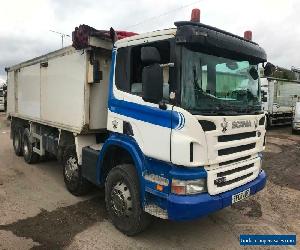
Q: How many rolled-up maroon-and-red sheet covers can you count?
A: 1